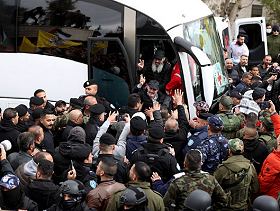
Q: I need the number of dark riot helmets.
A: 4